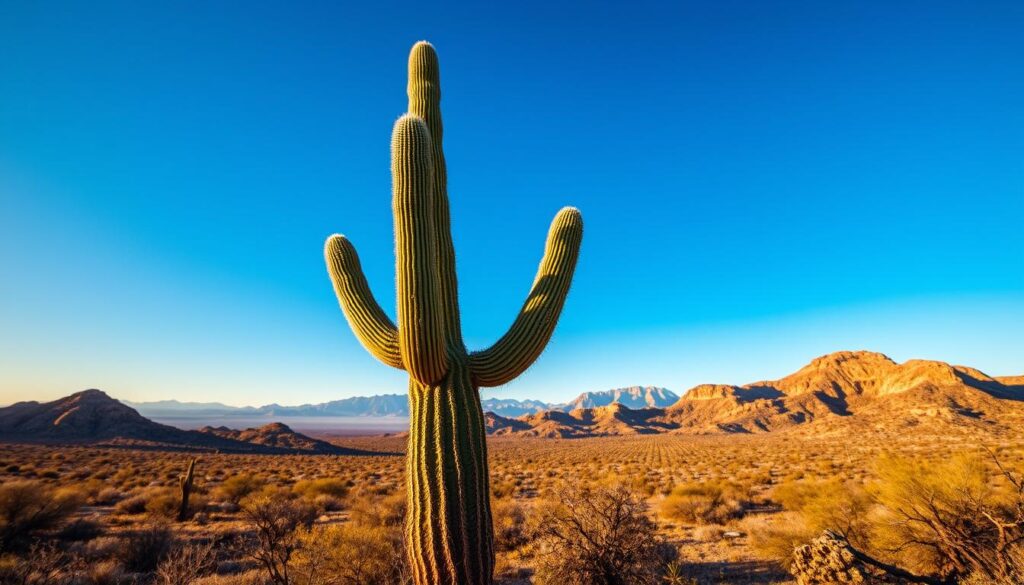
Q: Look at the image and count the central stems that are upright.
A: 2